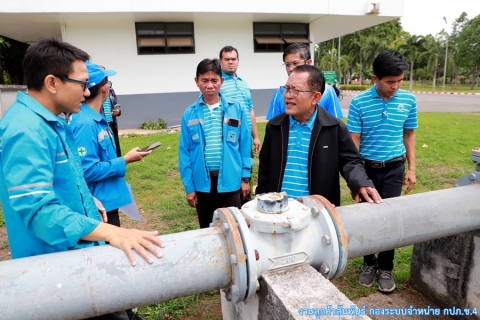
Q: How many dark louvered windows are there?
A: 2